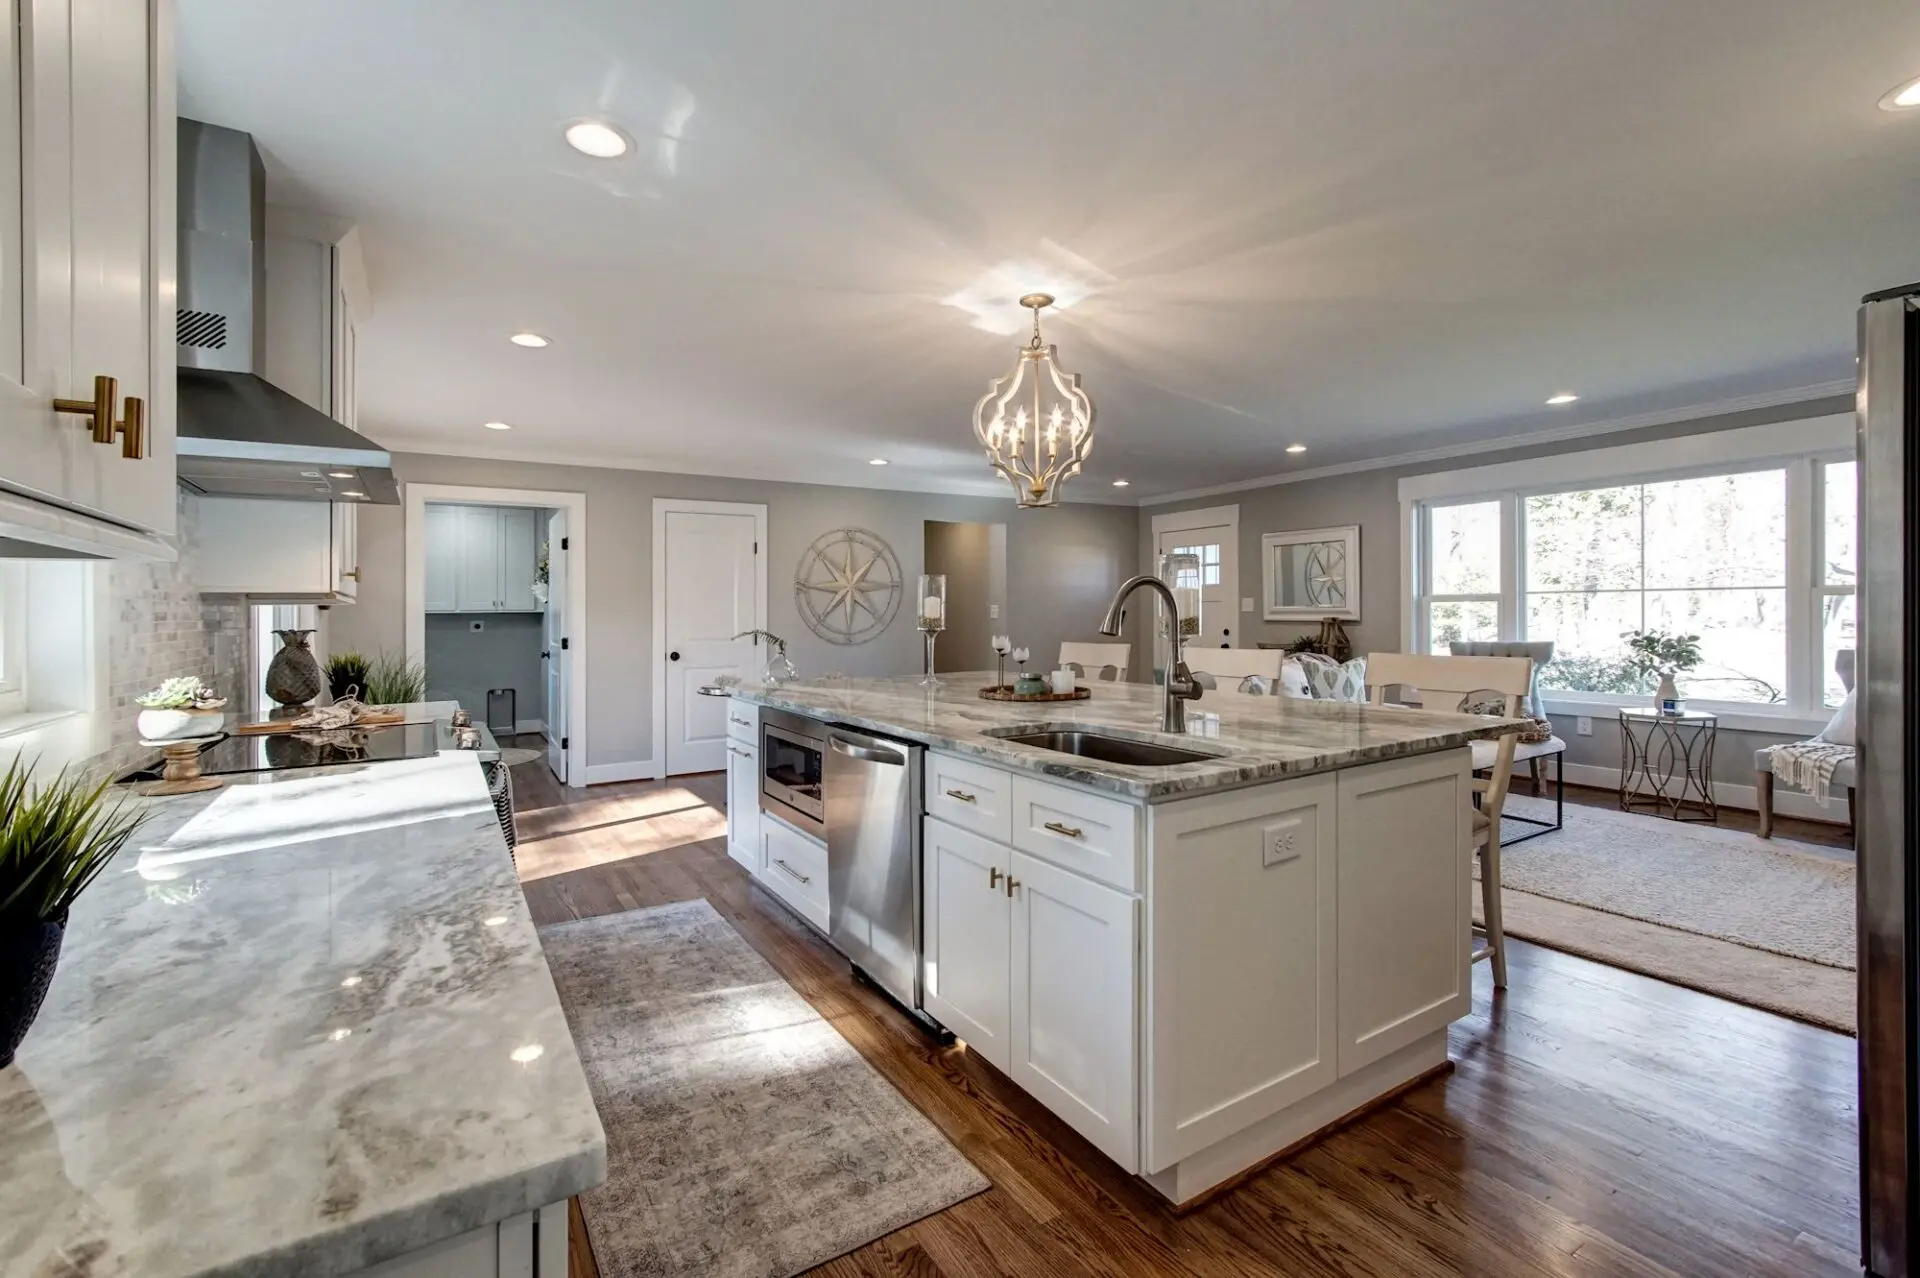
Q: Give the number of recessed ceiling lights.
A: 8